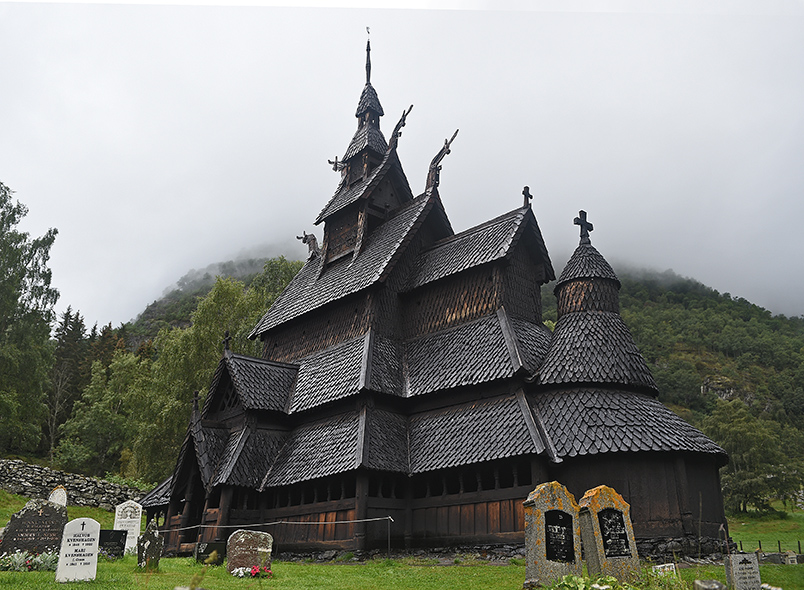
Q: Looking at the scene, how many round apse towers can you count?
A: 1